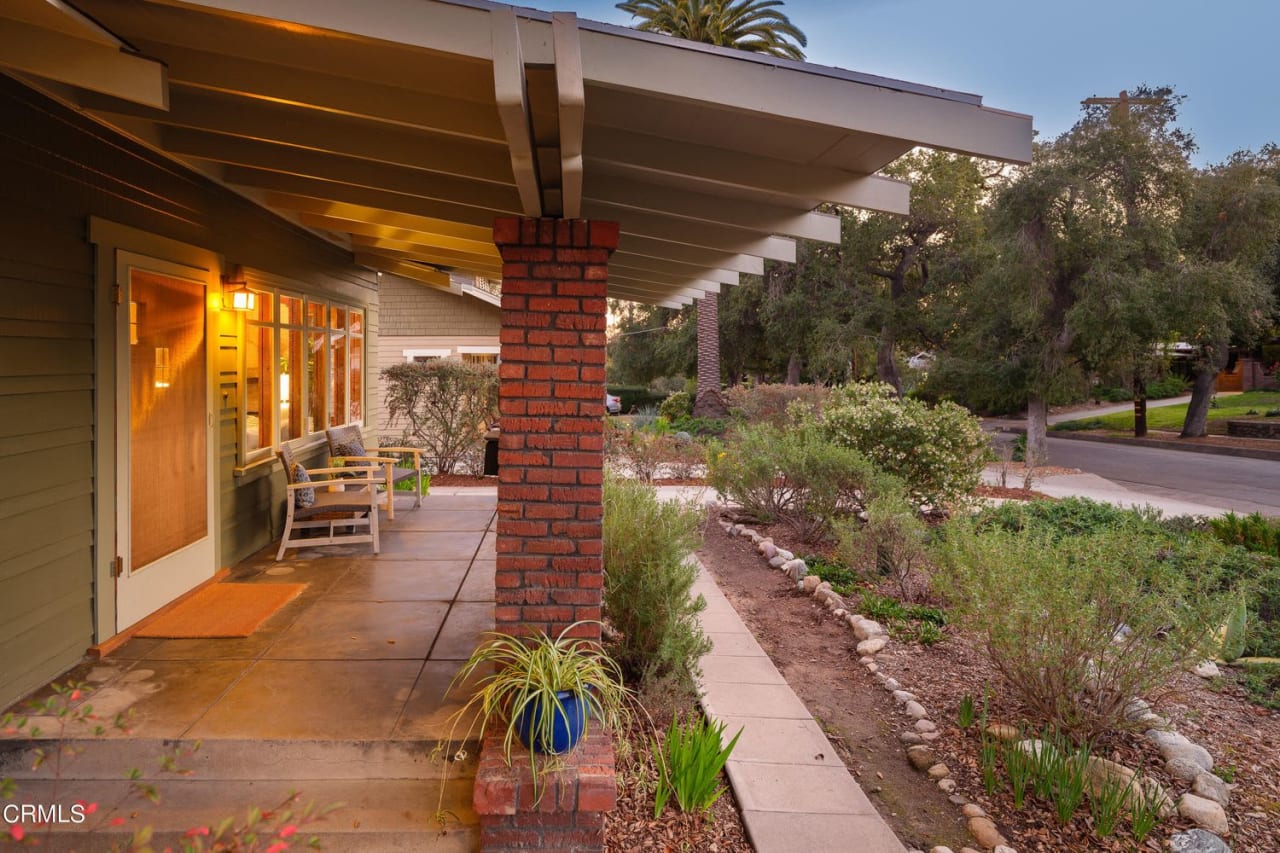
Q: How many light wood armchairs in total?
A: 2